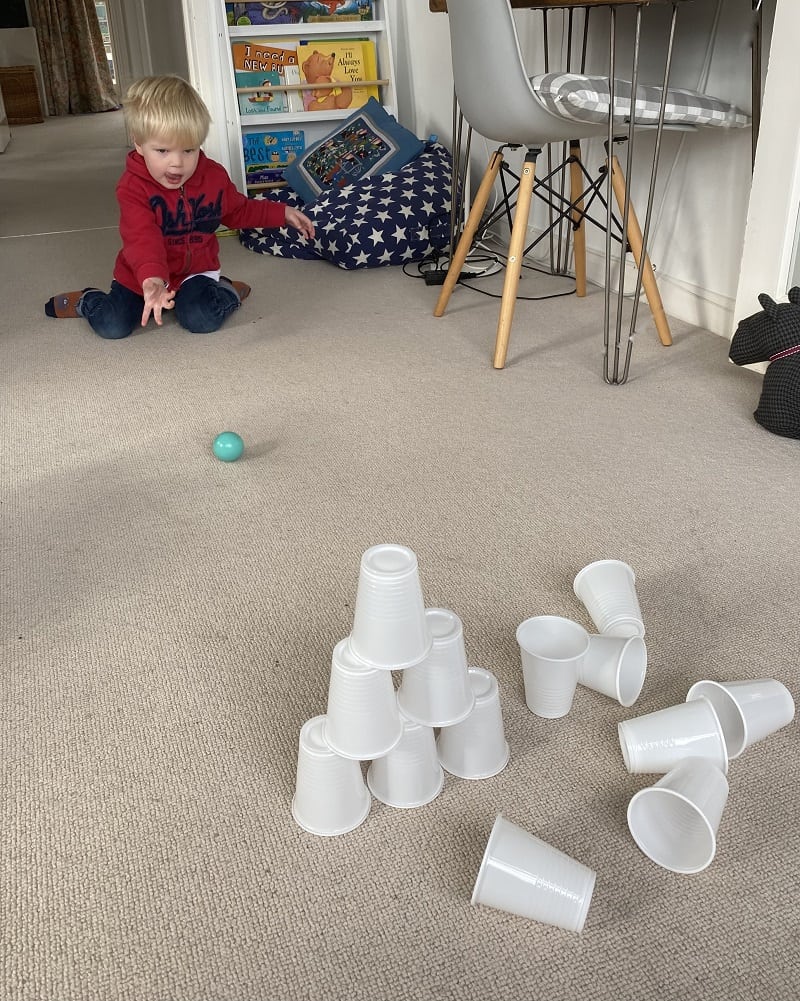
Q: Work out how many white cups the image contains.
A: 13